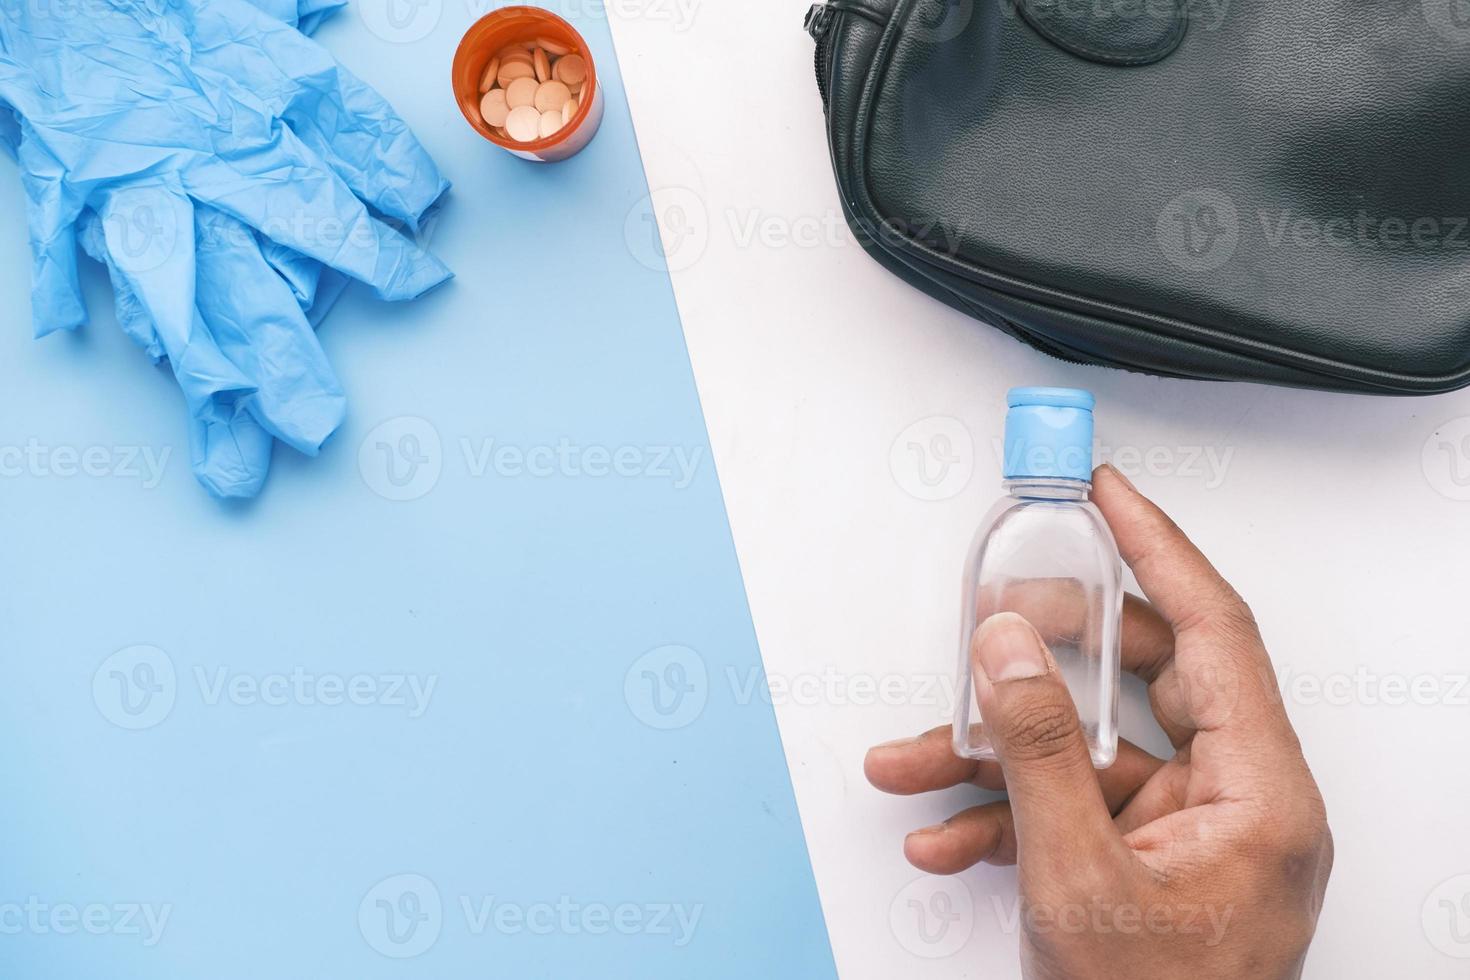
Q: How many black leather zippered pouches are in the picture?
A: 1